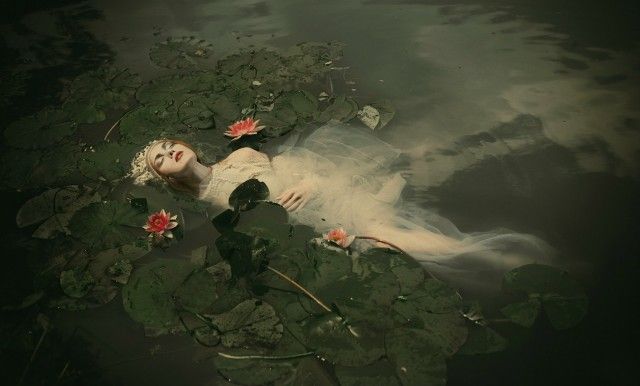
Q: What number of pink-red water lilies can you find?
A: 3